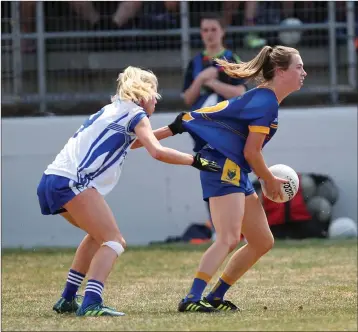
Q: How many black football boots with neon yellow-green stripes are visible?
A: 2